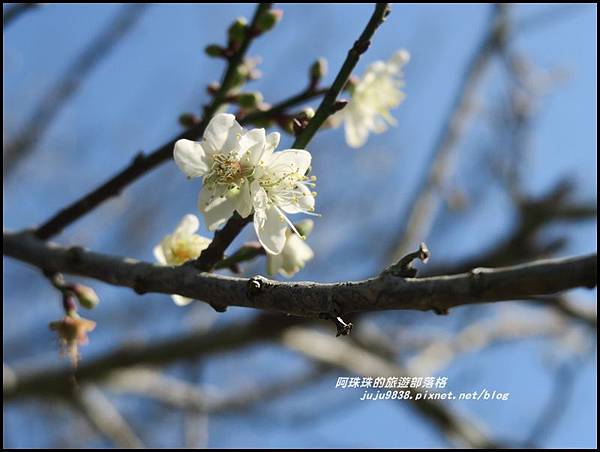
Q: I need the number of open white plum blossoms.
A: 5